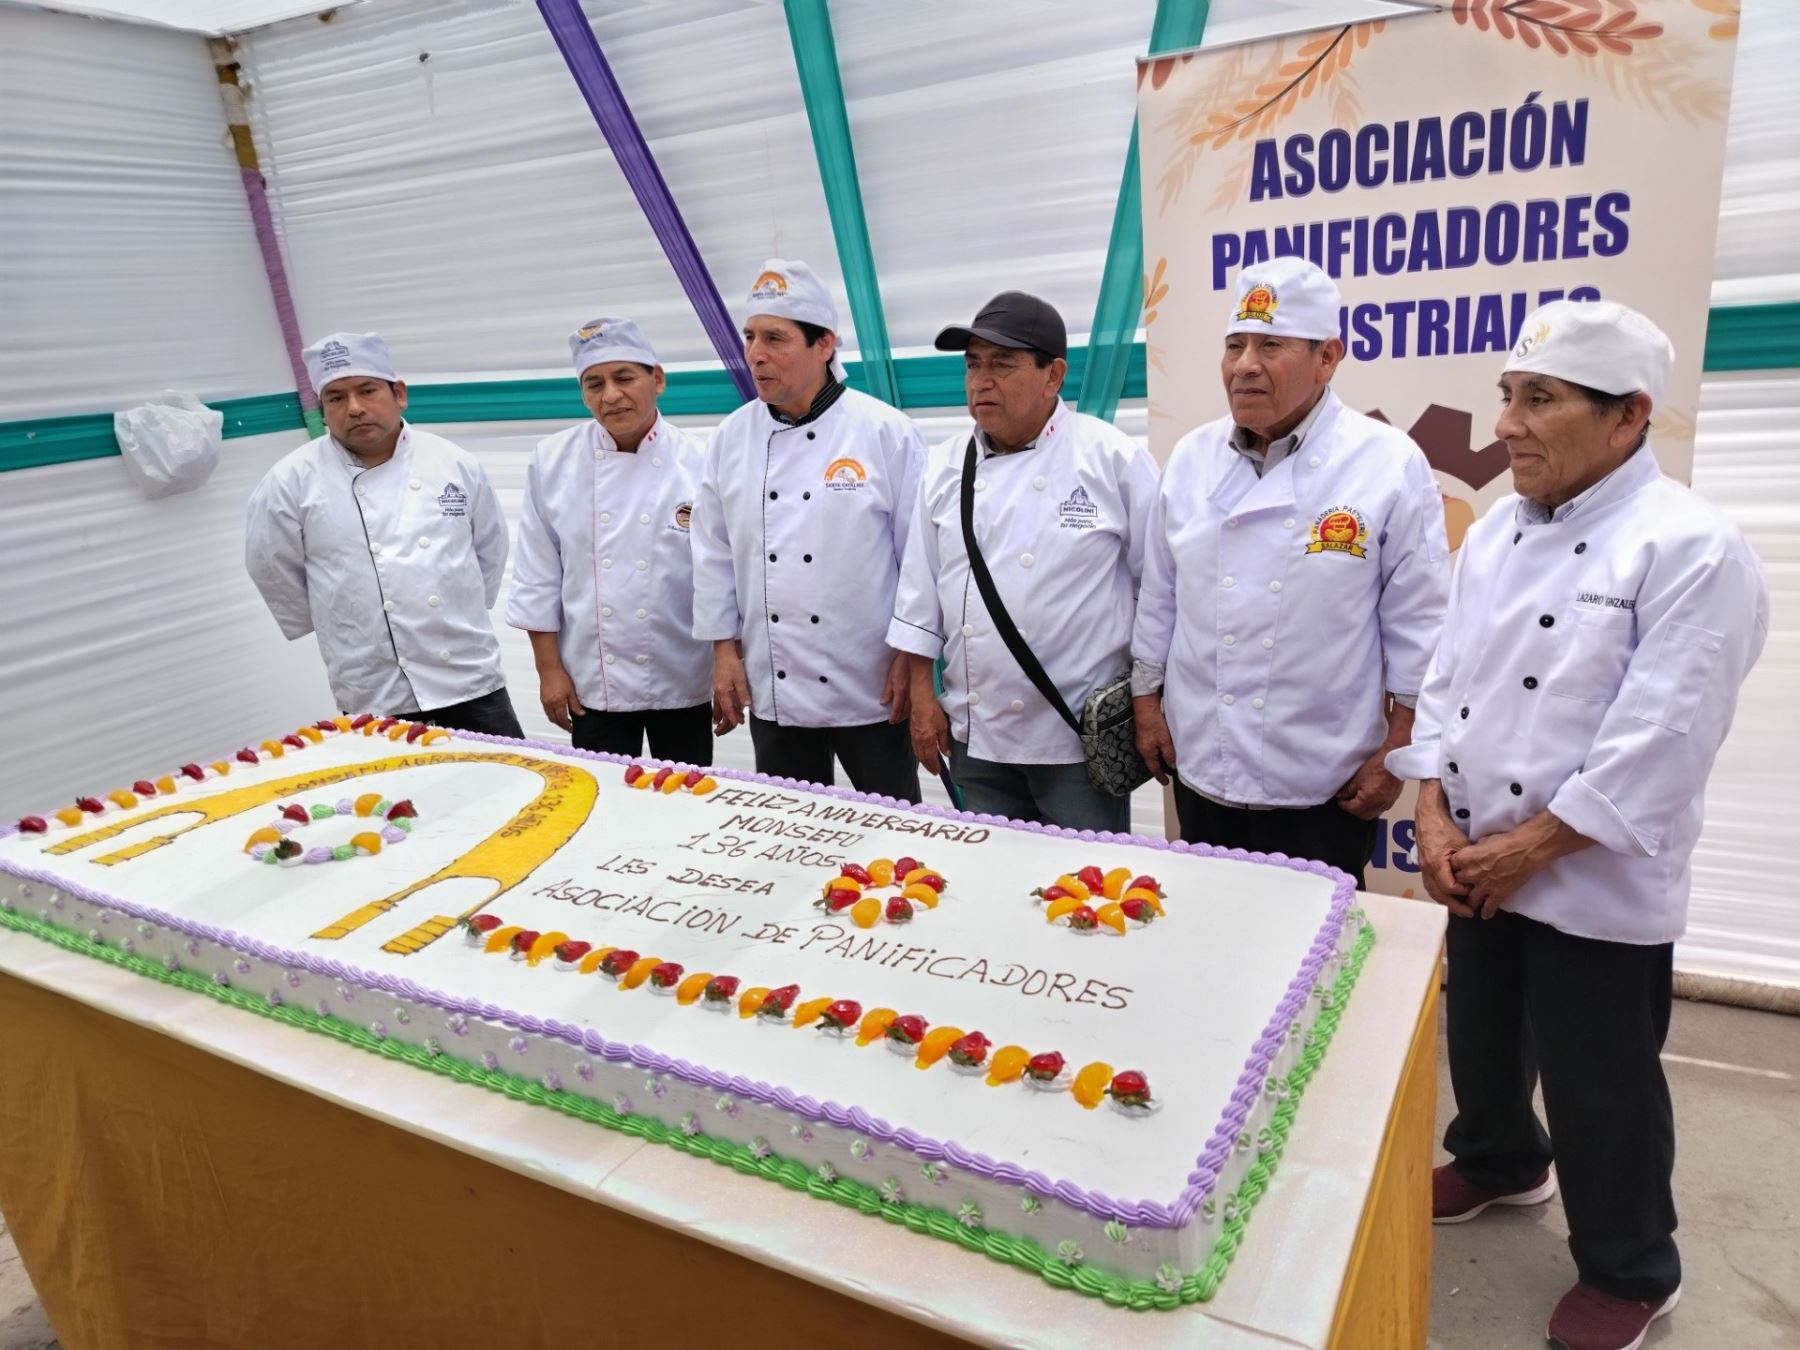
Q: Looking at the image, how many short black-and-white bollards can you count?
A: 0